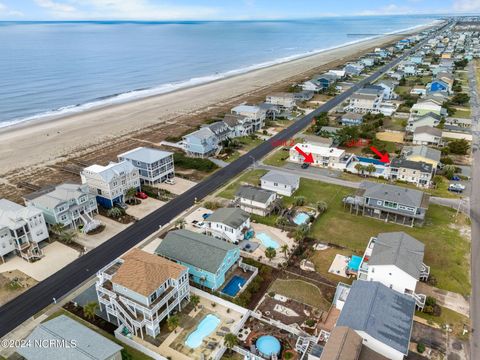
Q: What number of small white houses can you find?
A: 3